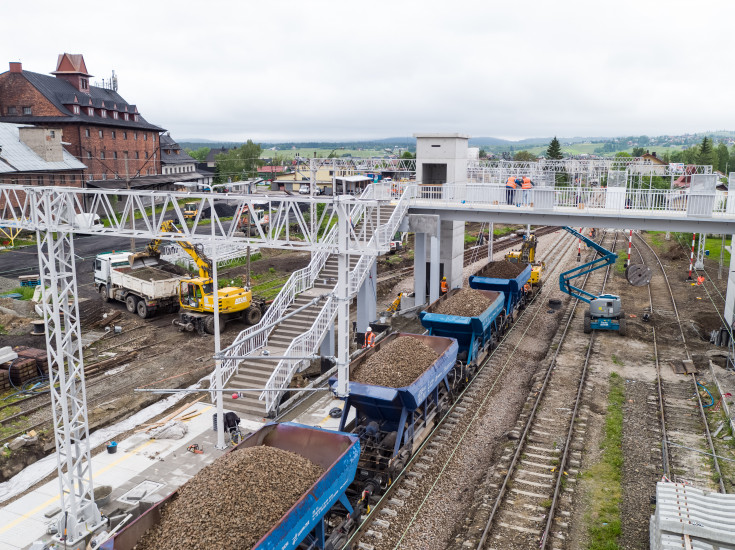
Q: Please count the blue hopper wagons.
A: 4